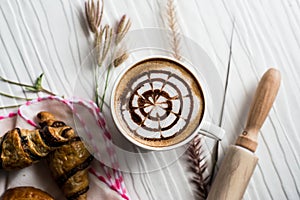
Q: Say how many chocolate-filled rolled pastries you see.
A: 2